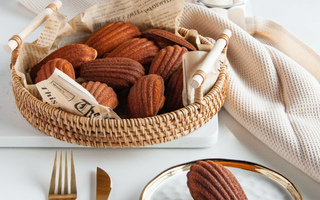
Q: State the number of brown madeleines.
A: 11